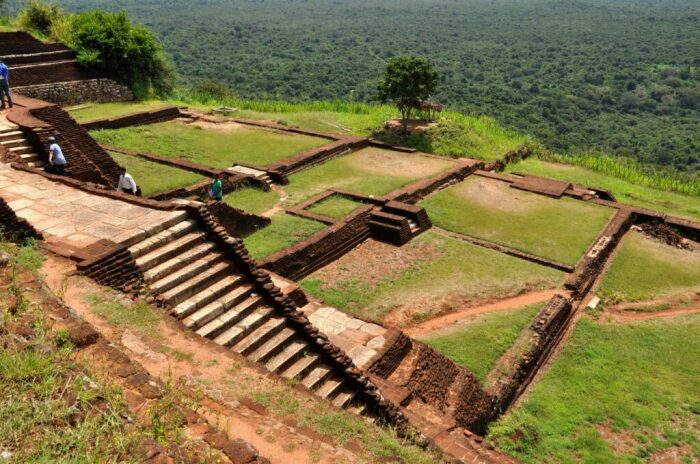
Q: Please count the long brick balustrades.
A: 1